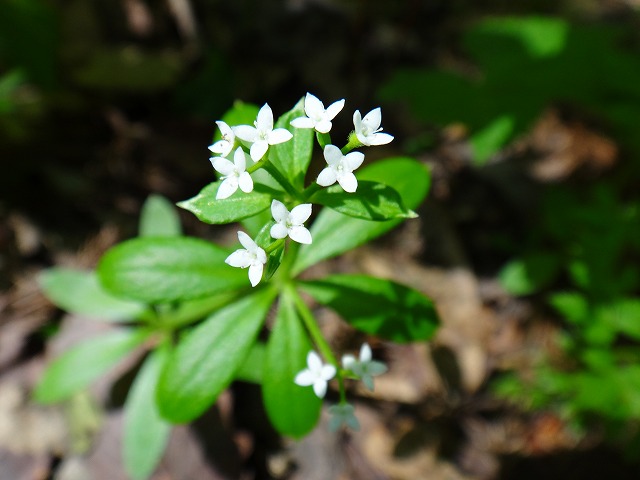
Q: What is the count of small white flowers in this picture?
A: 11